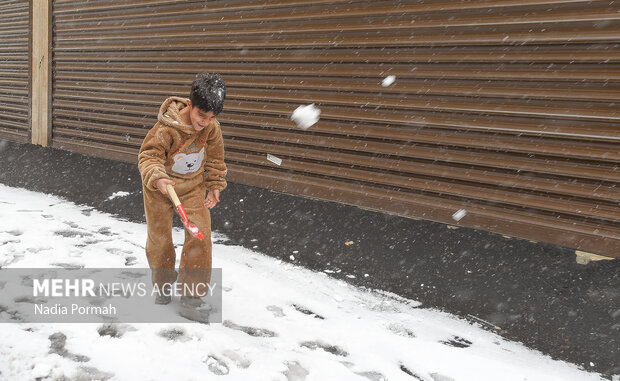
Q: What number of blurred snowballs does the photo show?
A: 3